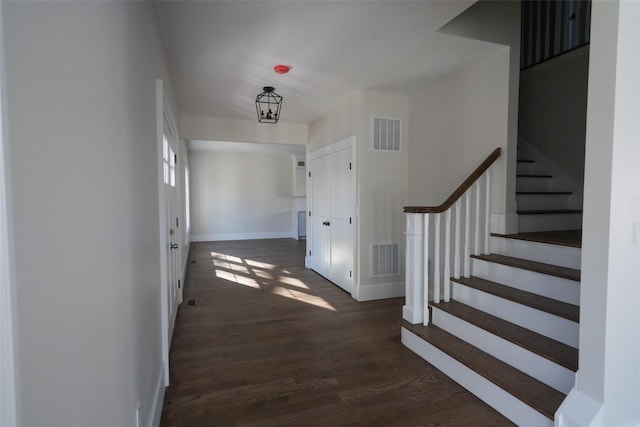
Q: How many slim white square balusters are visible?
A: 7